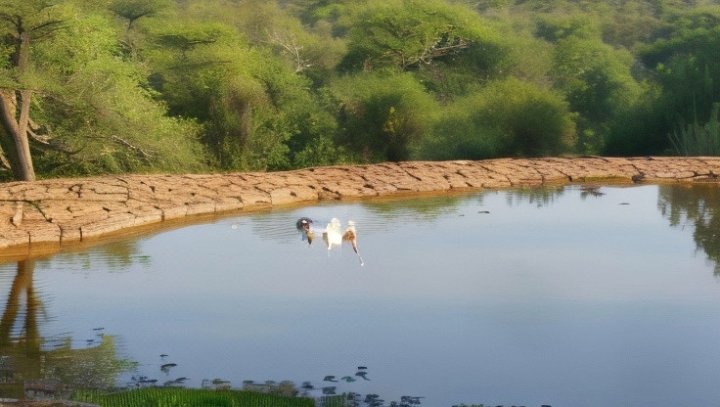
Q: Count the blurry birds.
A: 3